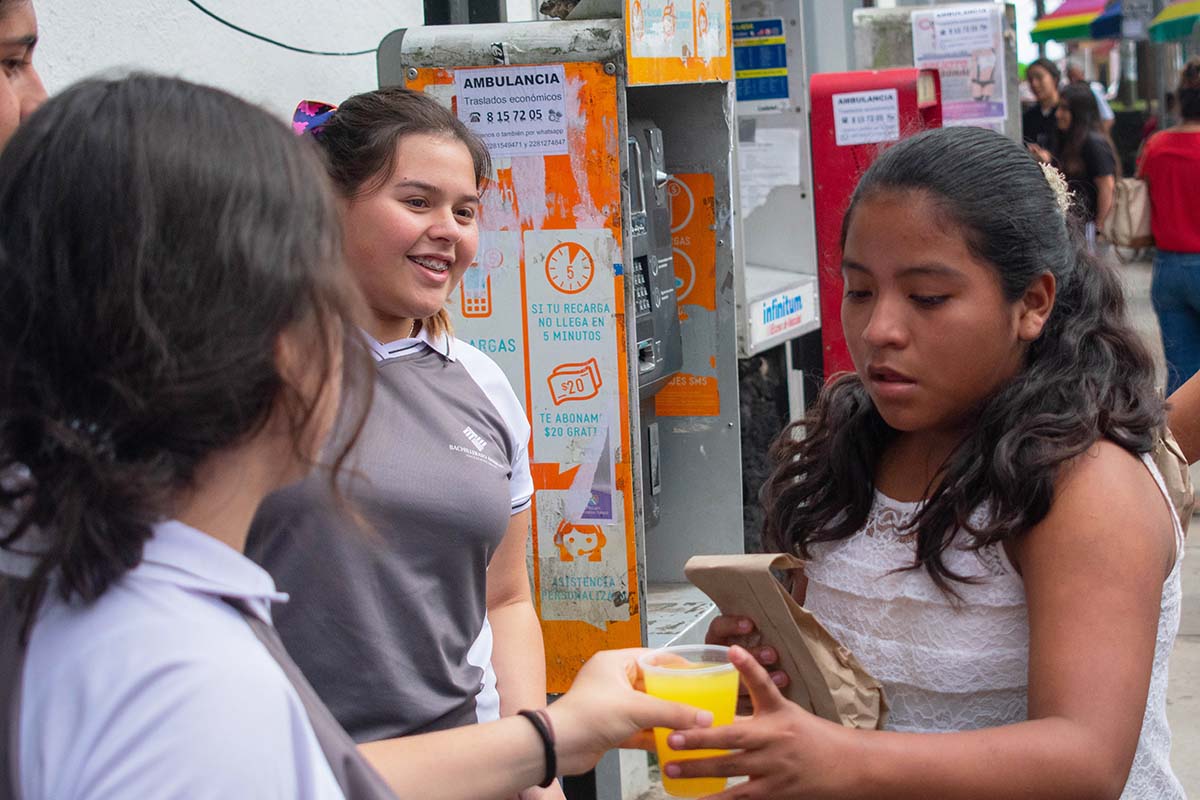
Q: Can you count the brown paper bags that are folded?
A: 1